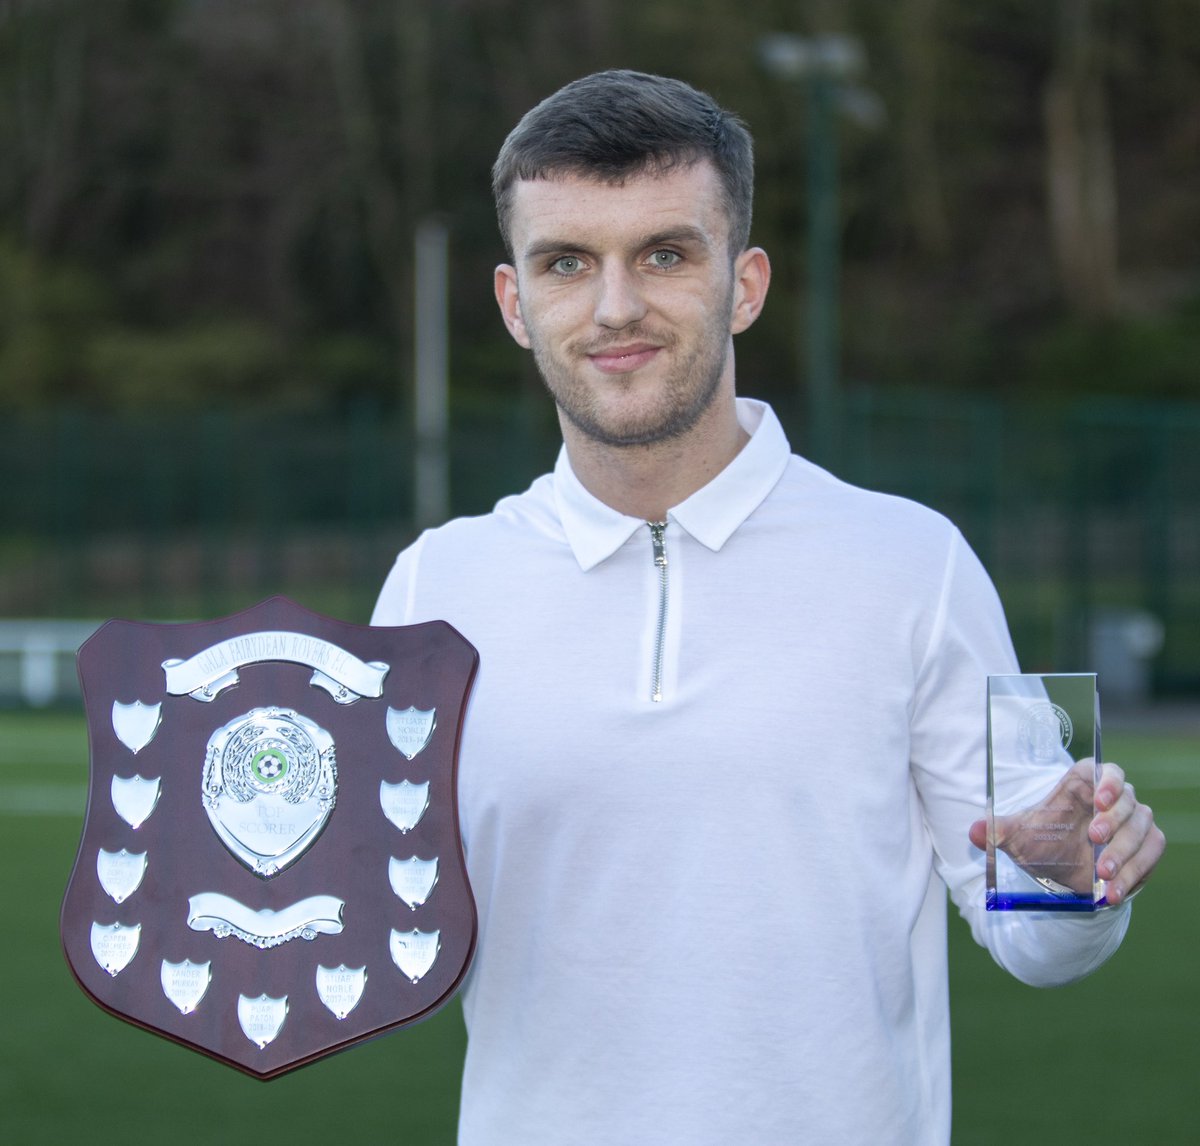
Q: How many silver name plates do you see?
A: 11